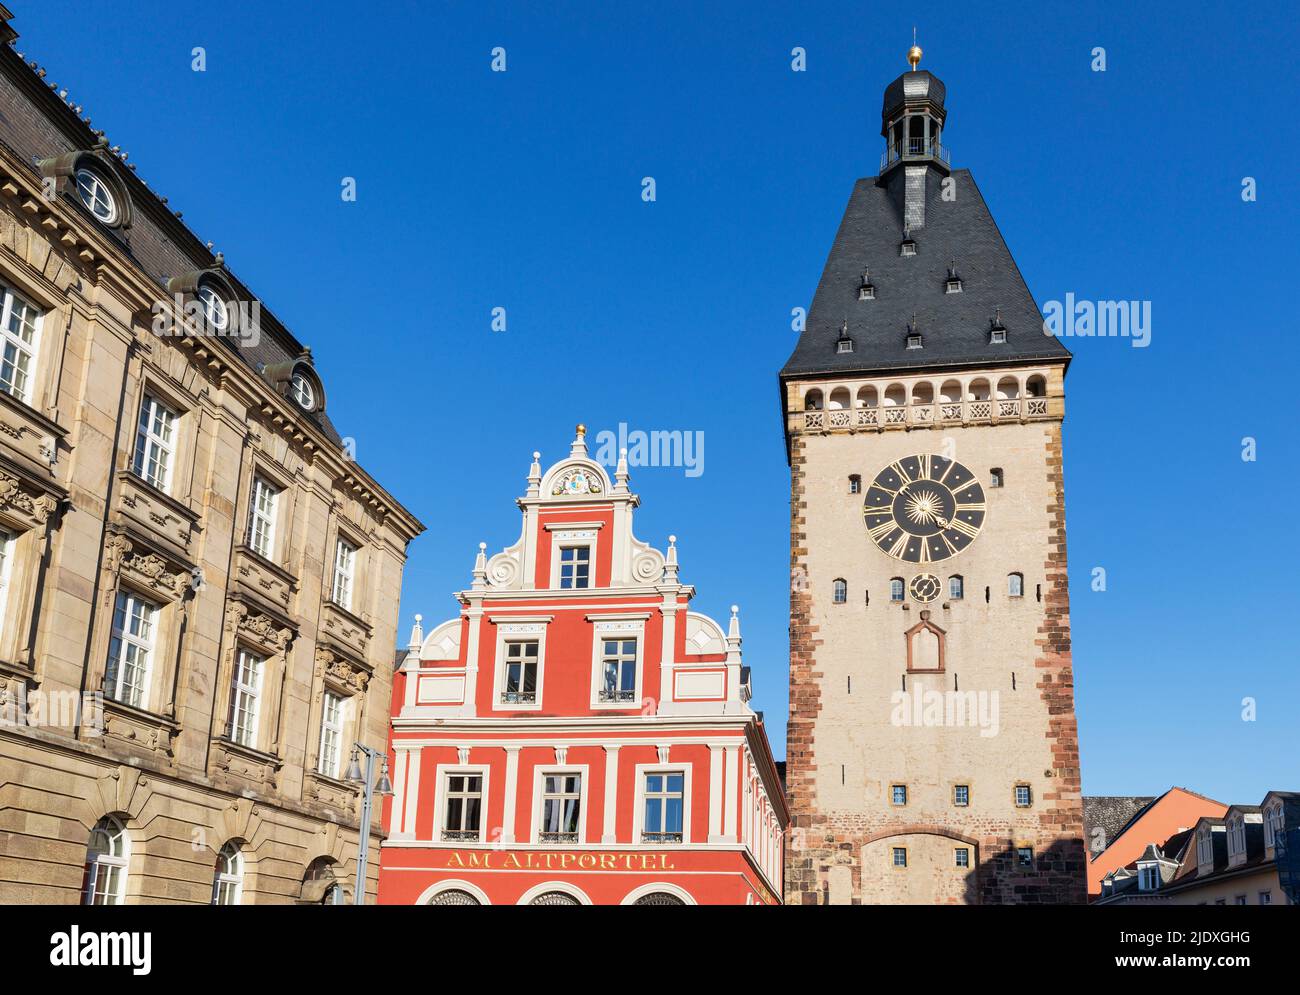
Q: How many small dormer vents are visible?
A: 6